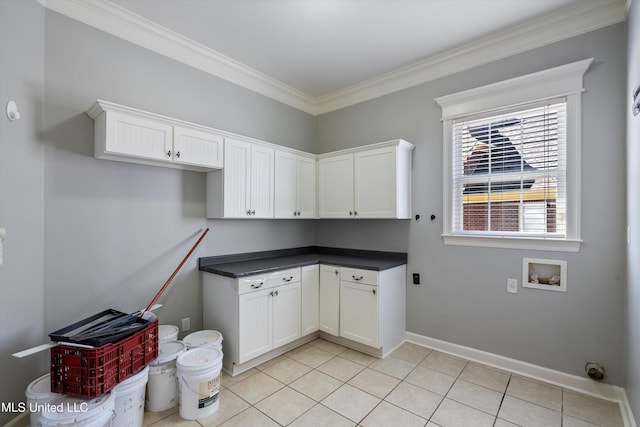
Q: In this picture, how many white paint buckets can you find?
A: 7